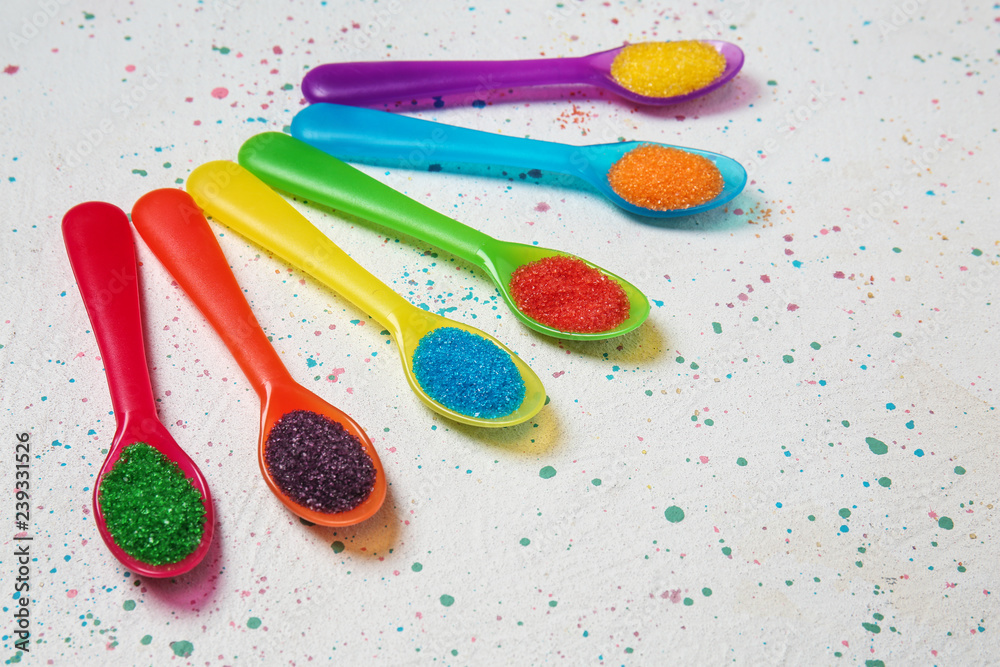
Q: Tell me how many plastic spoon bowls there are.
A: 6